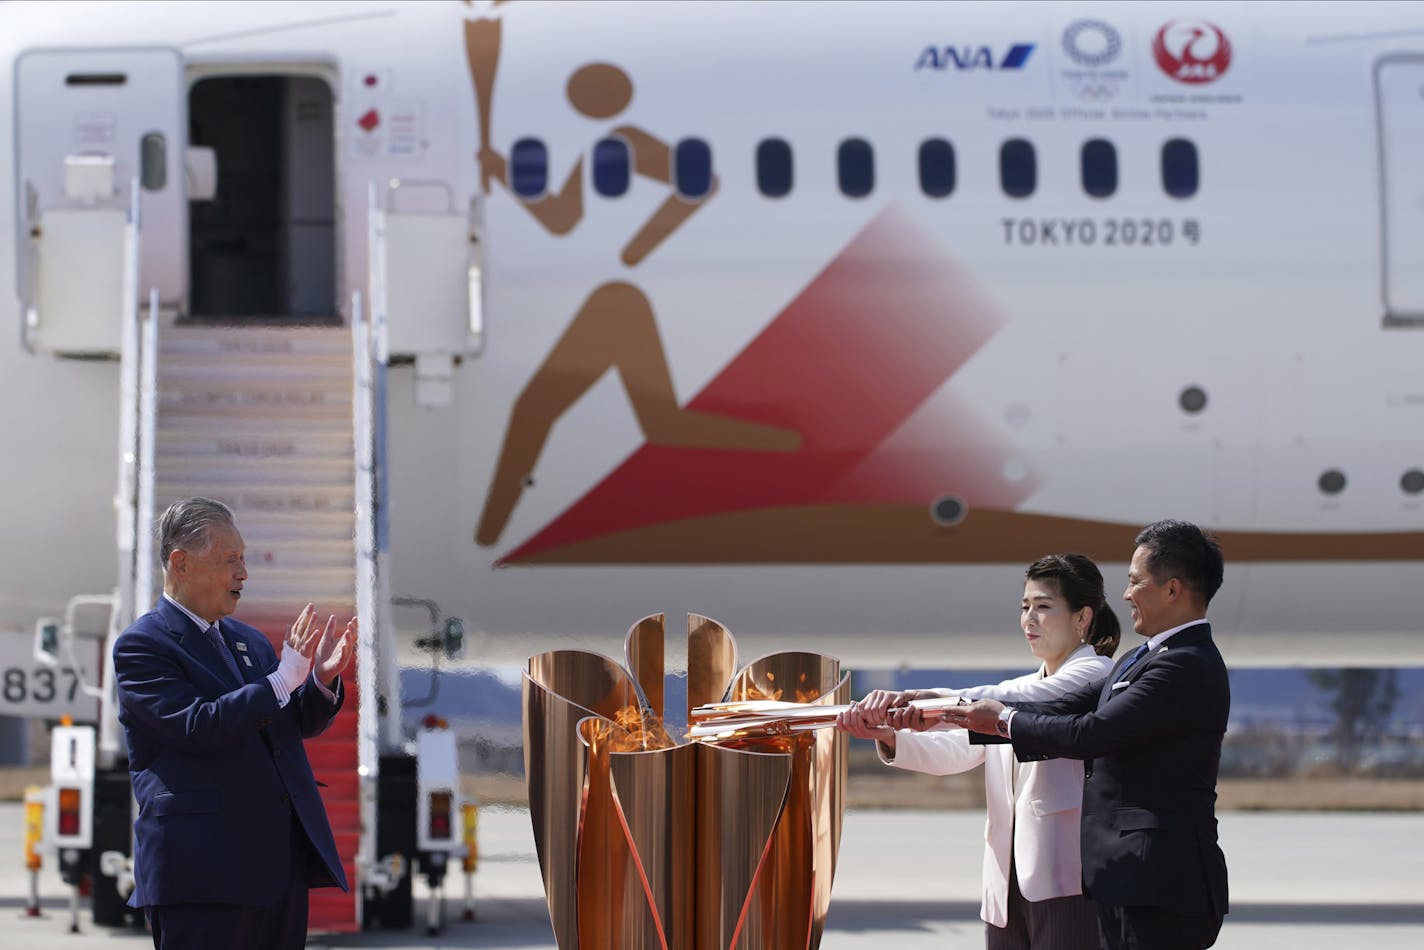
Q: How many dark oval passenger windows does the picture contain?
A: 9